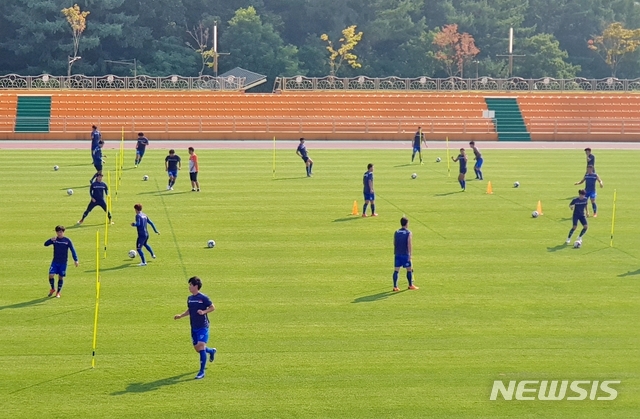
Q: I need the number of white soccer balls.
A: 10